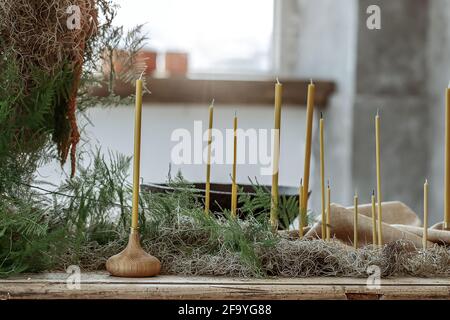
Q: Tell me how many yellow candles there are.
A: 13